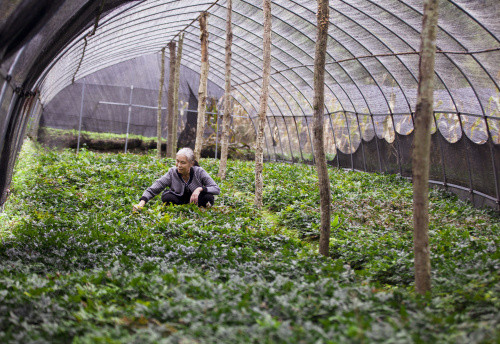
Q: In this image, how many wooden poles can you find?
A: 8